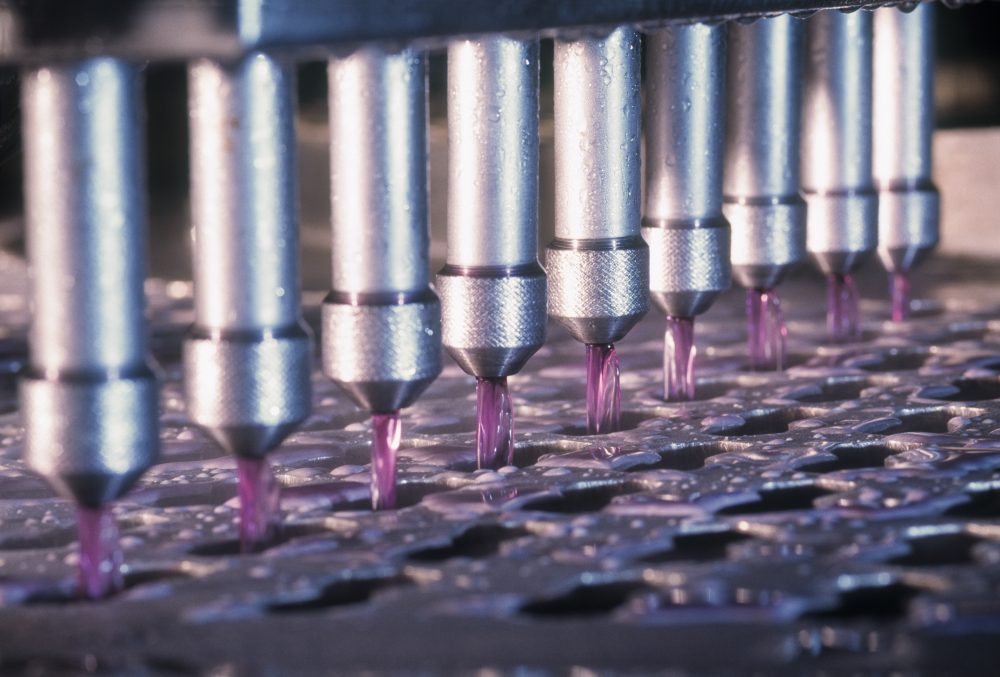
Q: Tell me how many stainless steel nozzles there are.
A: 9